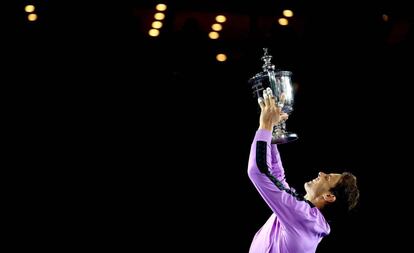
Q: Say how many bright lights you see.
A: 12